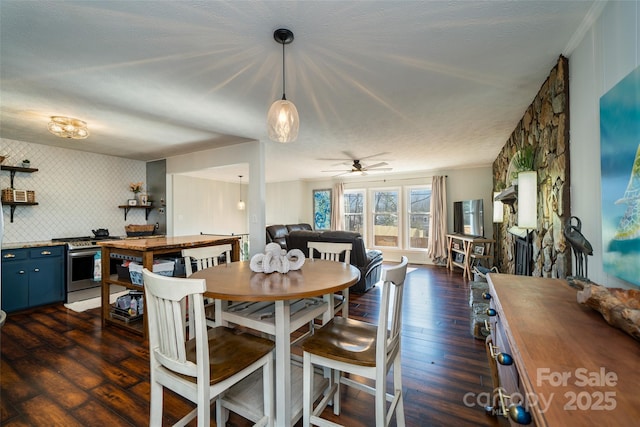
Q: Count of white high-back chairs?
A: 4